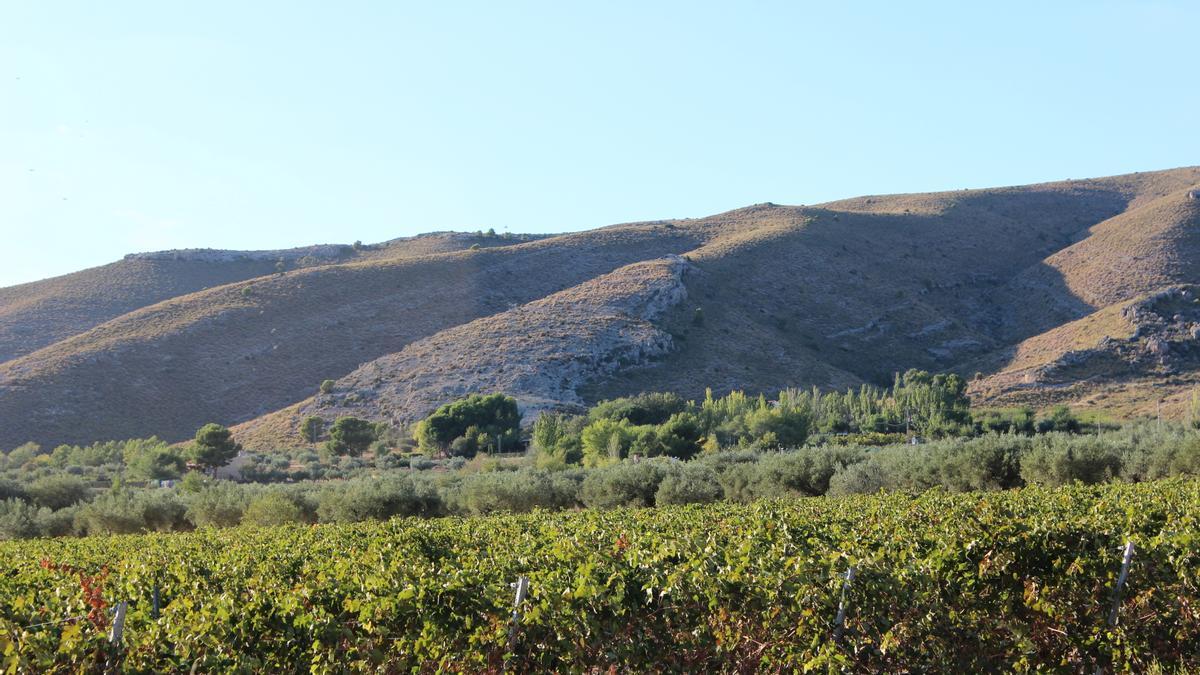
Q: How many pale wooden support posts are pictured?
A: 4